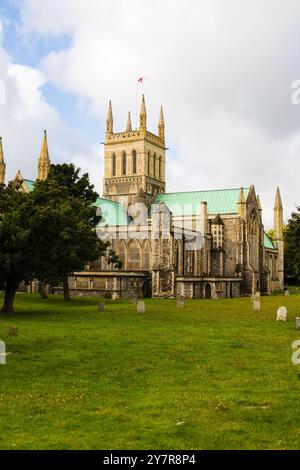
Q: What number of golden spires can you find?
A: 7